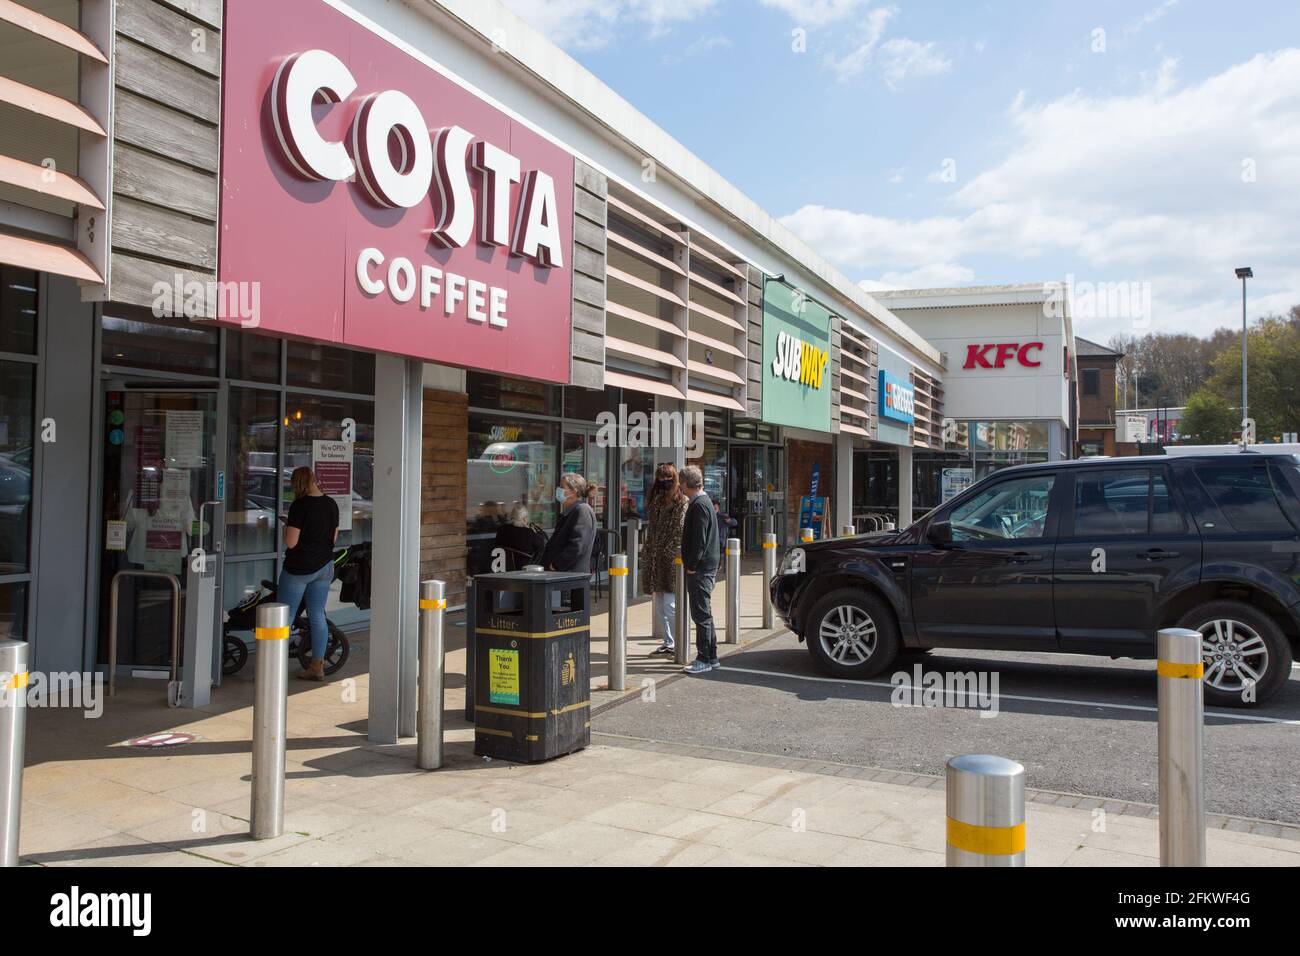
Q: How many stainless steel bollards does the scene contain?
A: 12